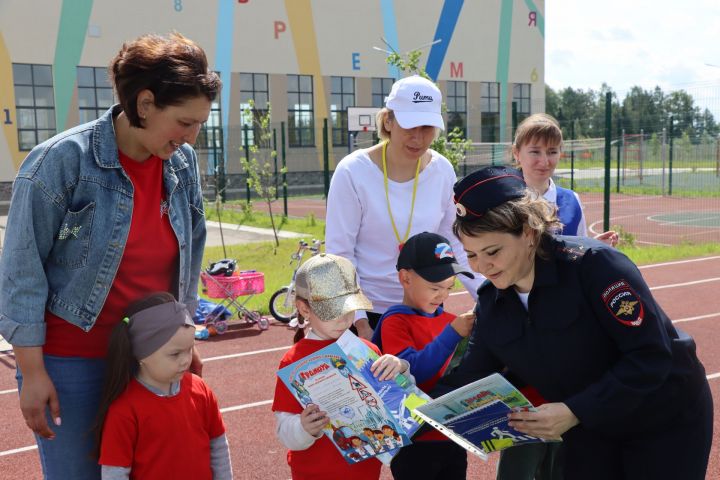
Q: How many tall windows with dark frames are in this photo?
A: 10